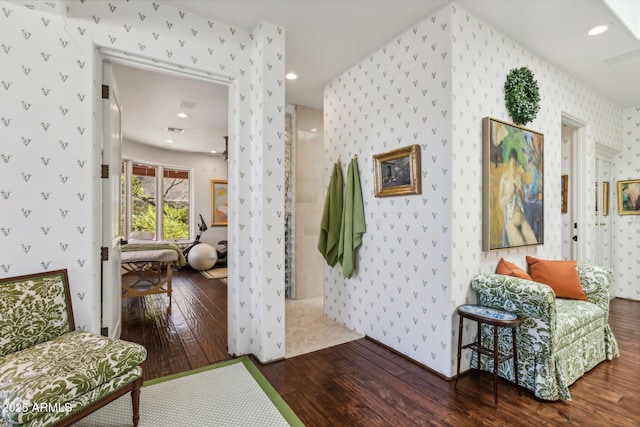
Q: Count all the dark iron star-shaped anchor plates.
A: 0